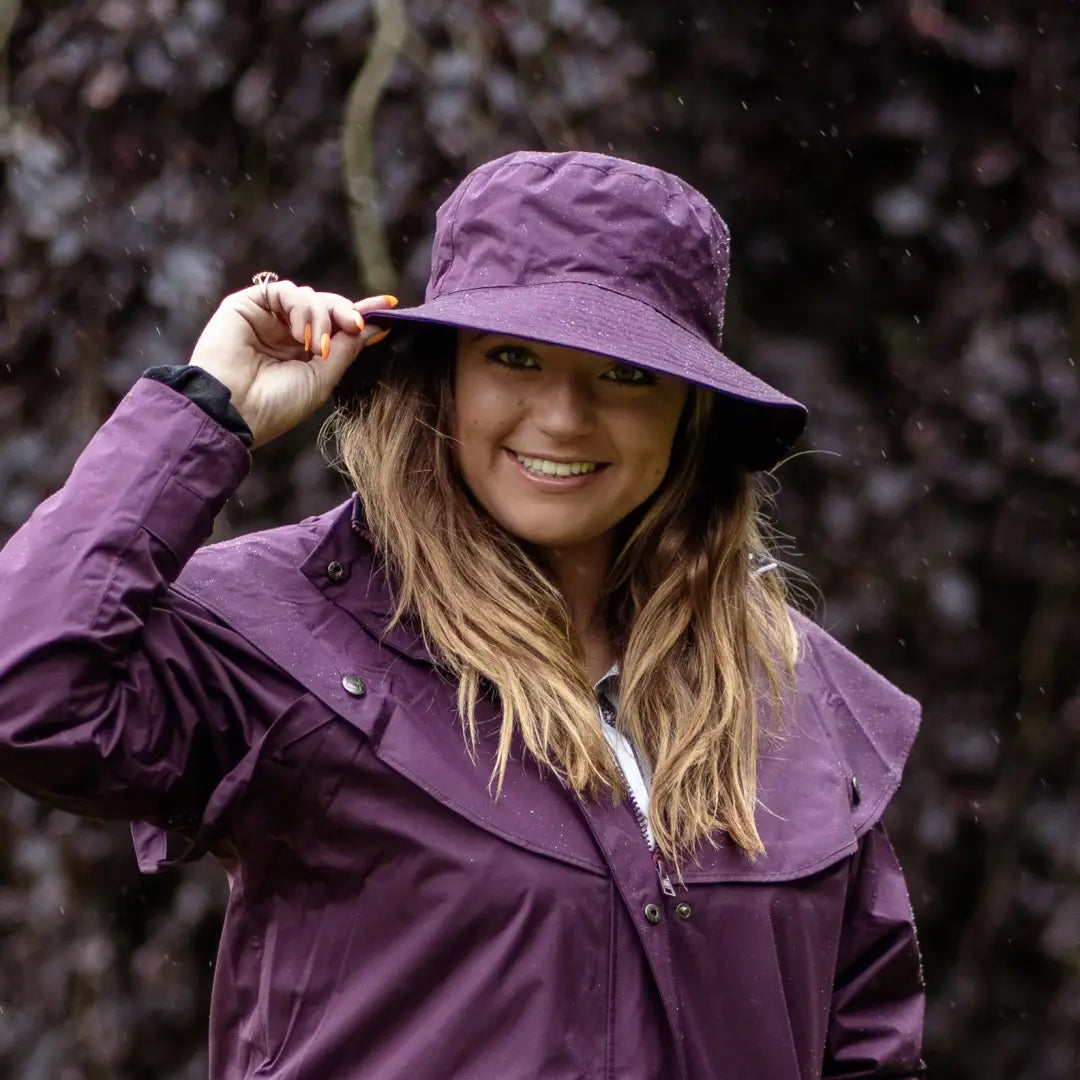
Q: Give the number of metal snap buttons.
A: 5